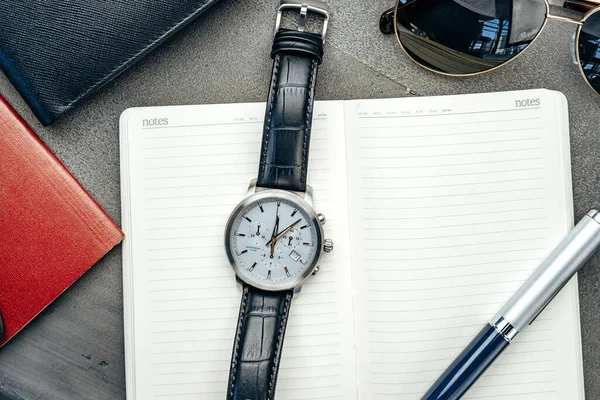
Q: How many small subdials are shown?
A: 3